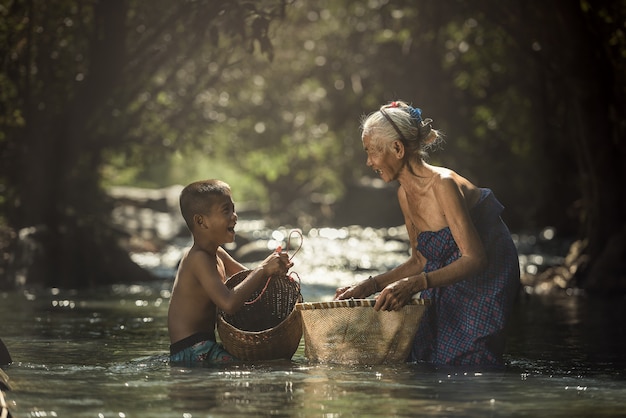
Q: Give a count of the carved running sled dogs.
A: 0